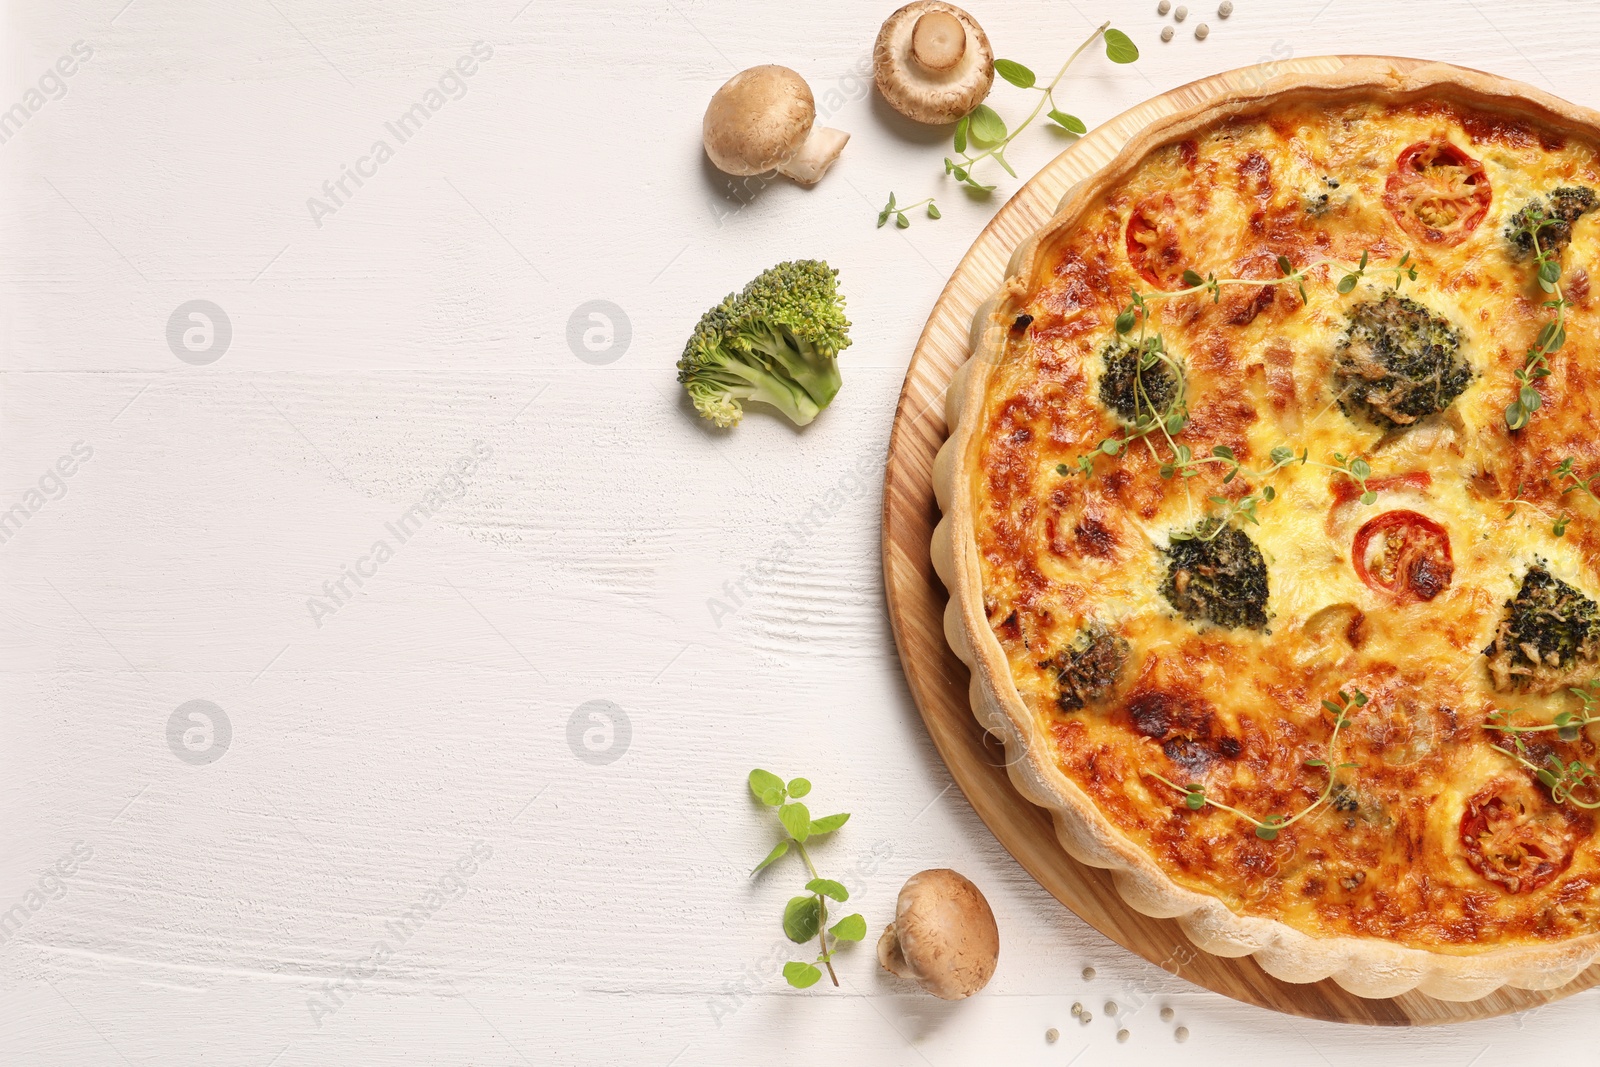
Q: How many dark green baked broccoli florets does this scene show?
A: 6